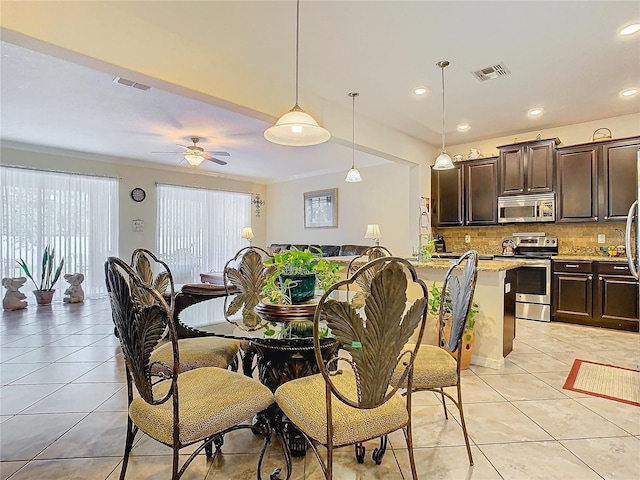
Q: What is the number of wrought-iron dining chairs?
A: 6